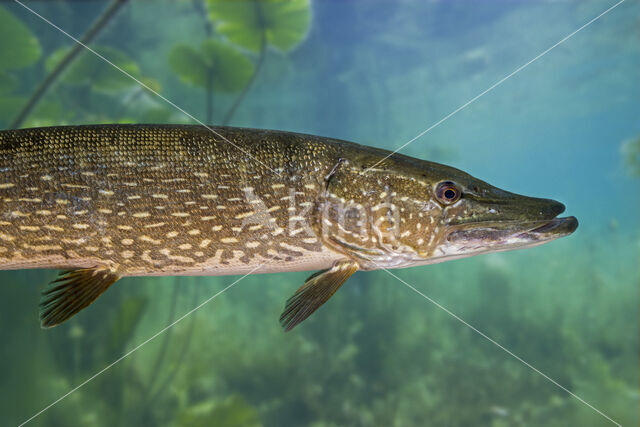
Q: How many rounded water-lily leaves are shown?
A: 4